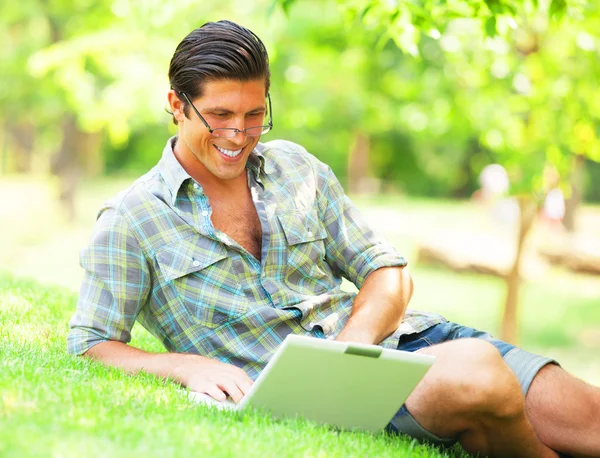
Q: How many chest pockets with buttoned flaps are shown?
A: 2